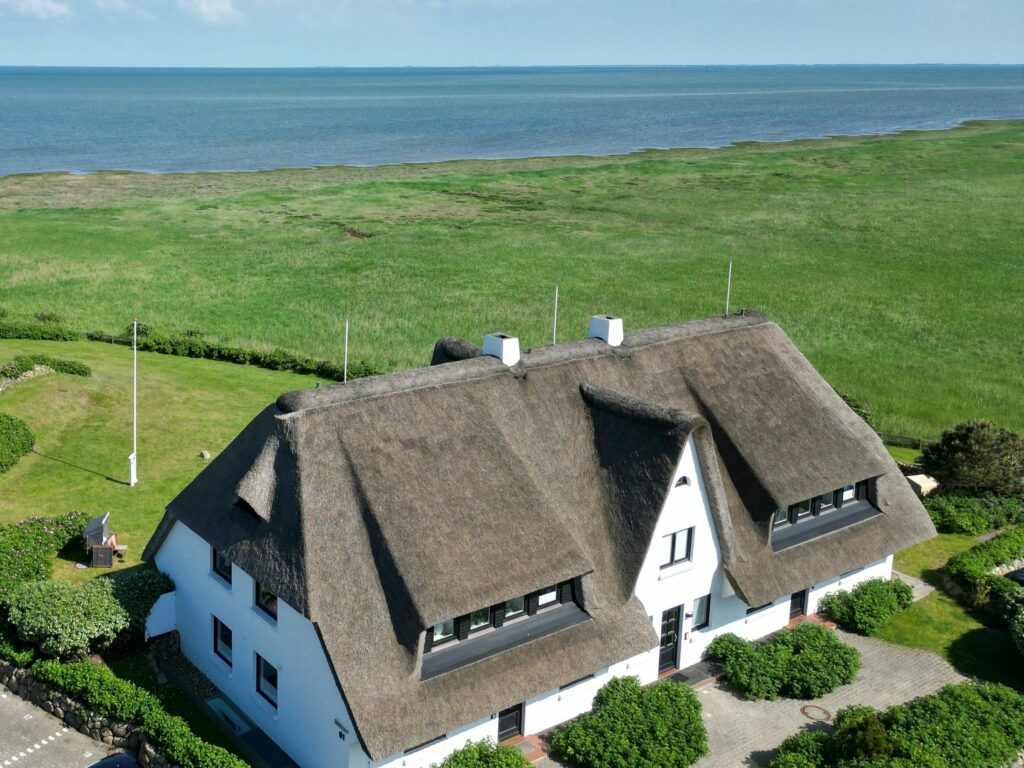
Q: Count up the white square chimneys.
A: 2